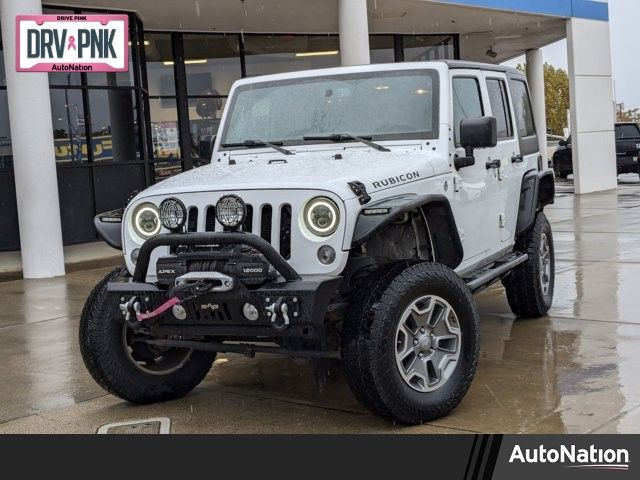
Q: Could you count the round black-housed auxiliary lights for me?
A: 2